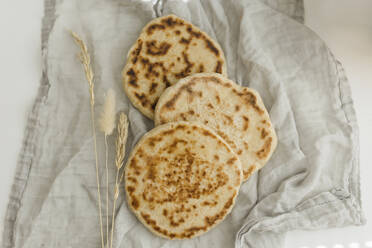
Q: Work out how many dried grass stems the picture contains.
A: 3